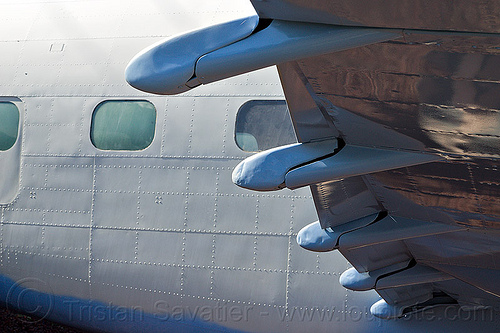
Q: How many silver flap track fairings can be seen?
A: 5